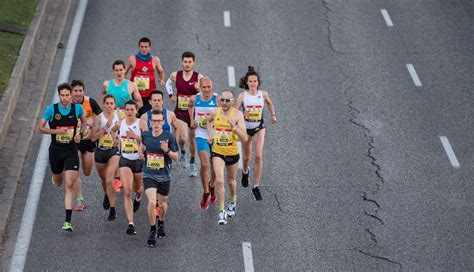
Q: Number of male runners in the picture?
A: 9